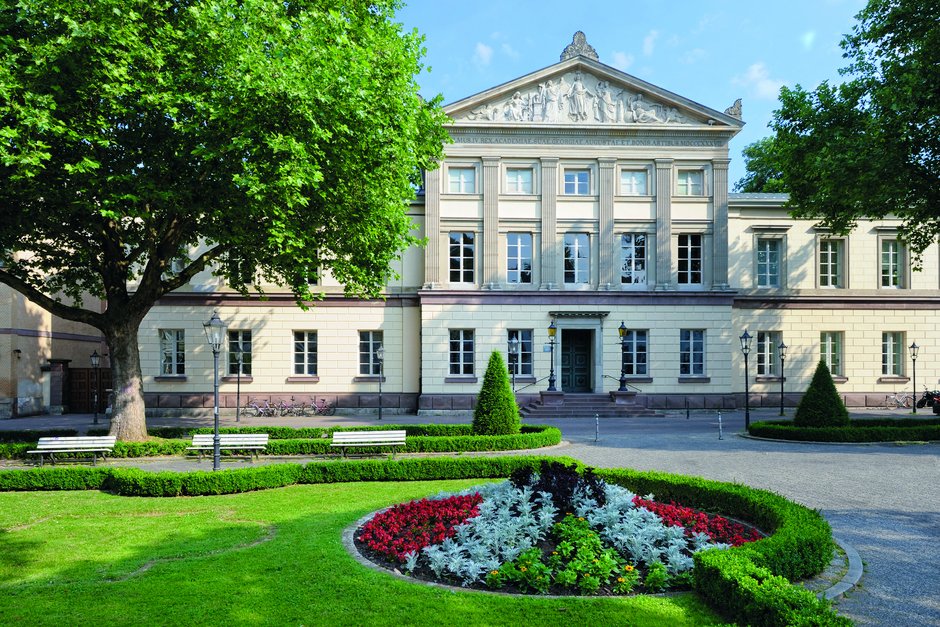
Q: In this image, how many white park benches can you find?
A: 3